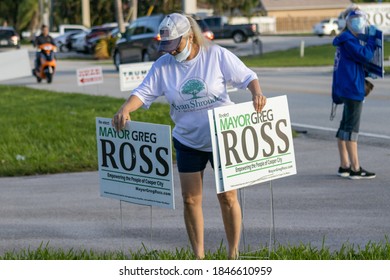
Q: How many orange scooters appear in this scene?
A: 1